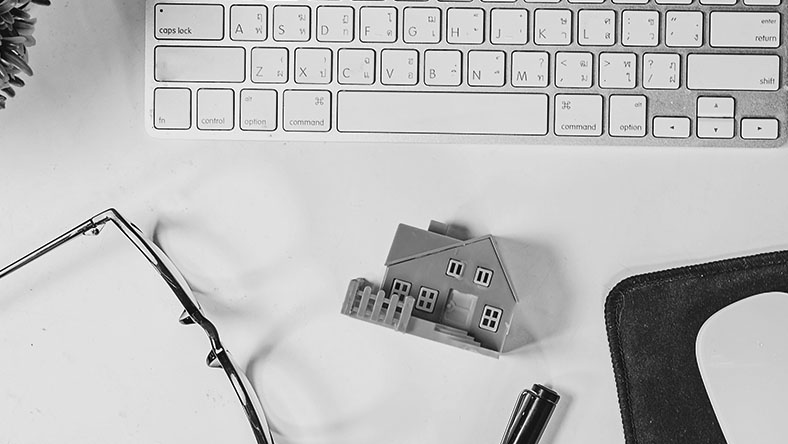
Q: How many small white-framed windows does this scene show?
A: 5